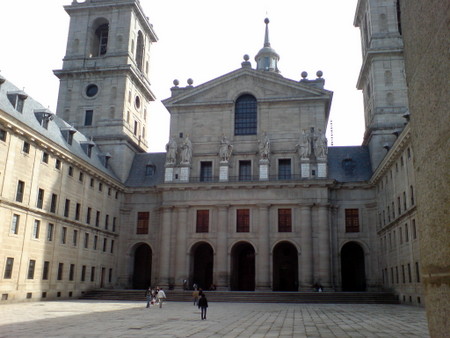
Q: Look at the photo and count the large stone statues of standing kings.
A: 6